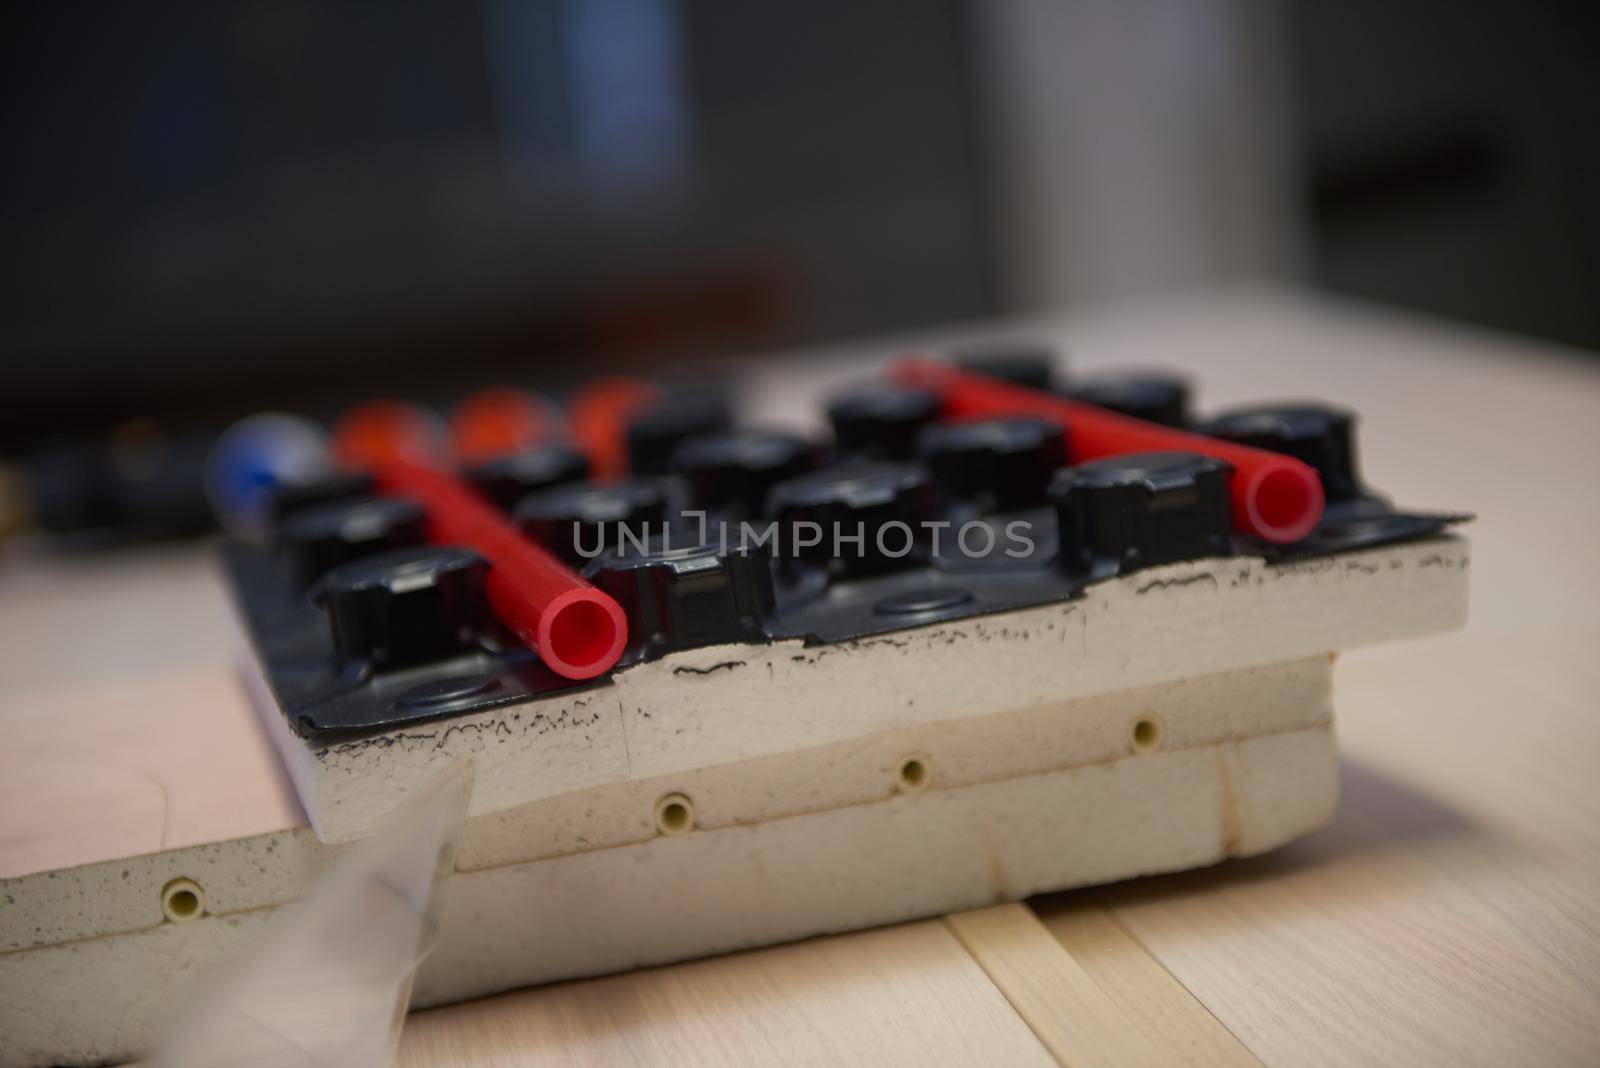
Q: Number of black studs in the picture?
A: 15